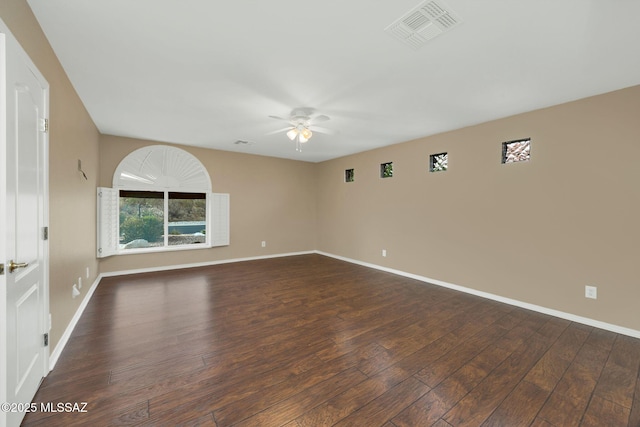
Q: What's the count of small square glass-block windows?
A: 4